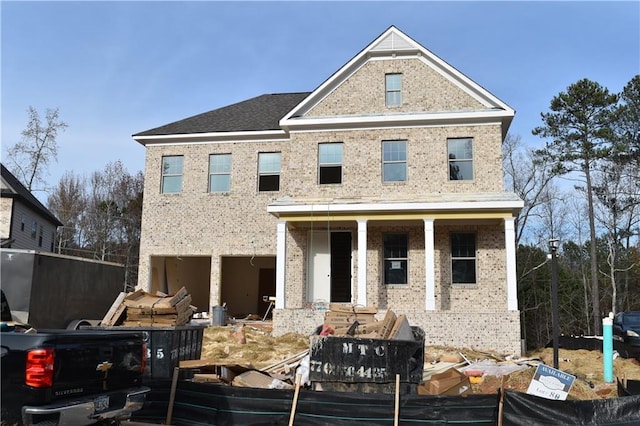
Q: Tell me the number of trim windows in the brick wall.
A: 9